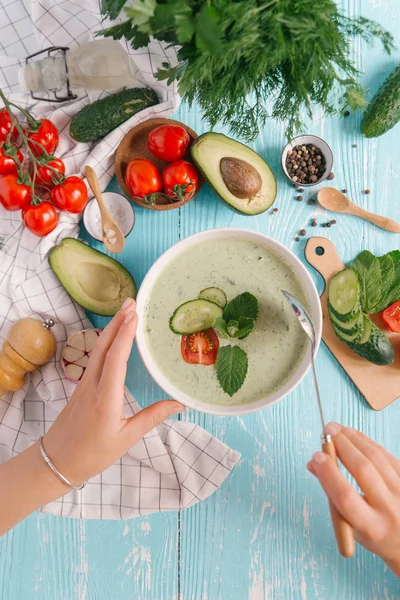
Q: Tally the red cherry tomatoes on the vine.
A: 7